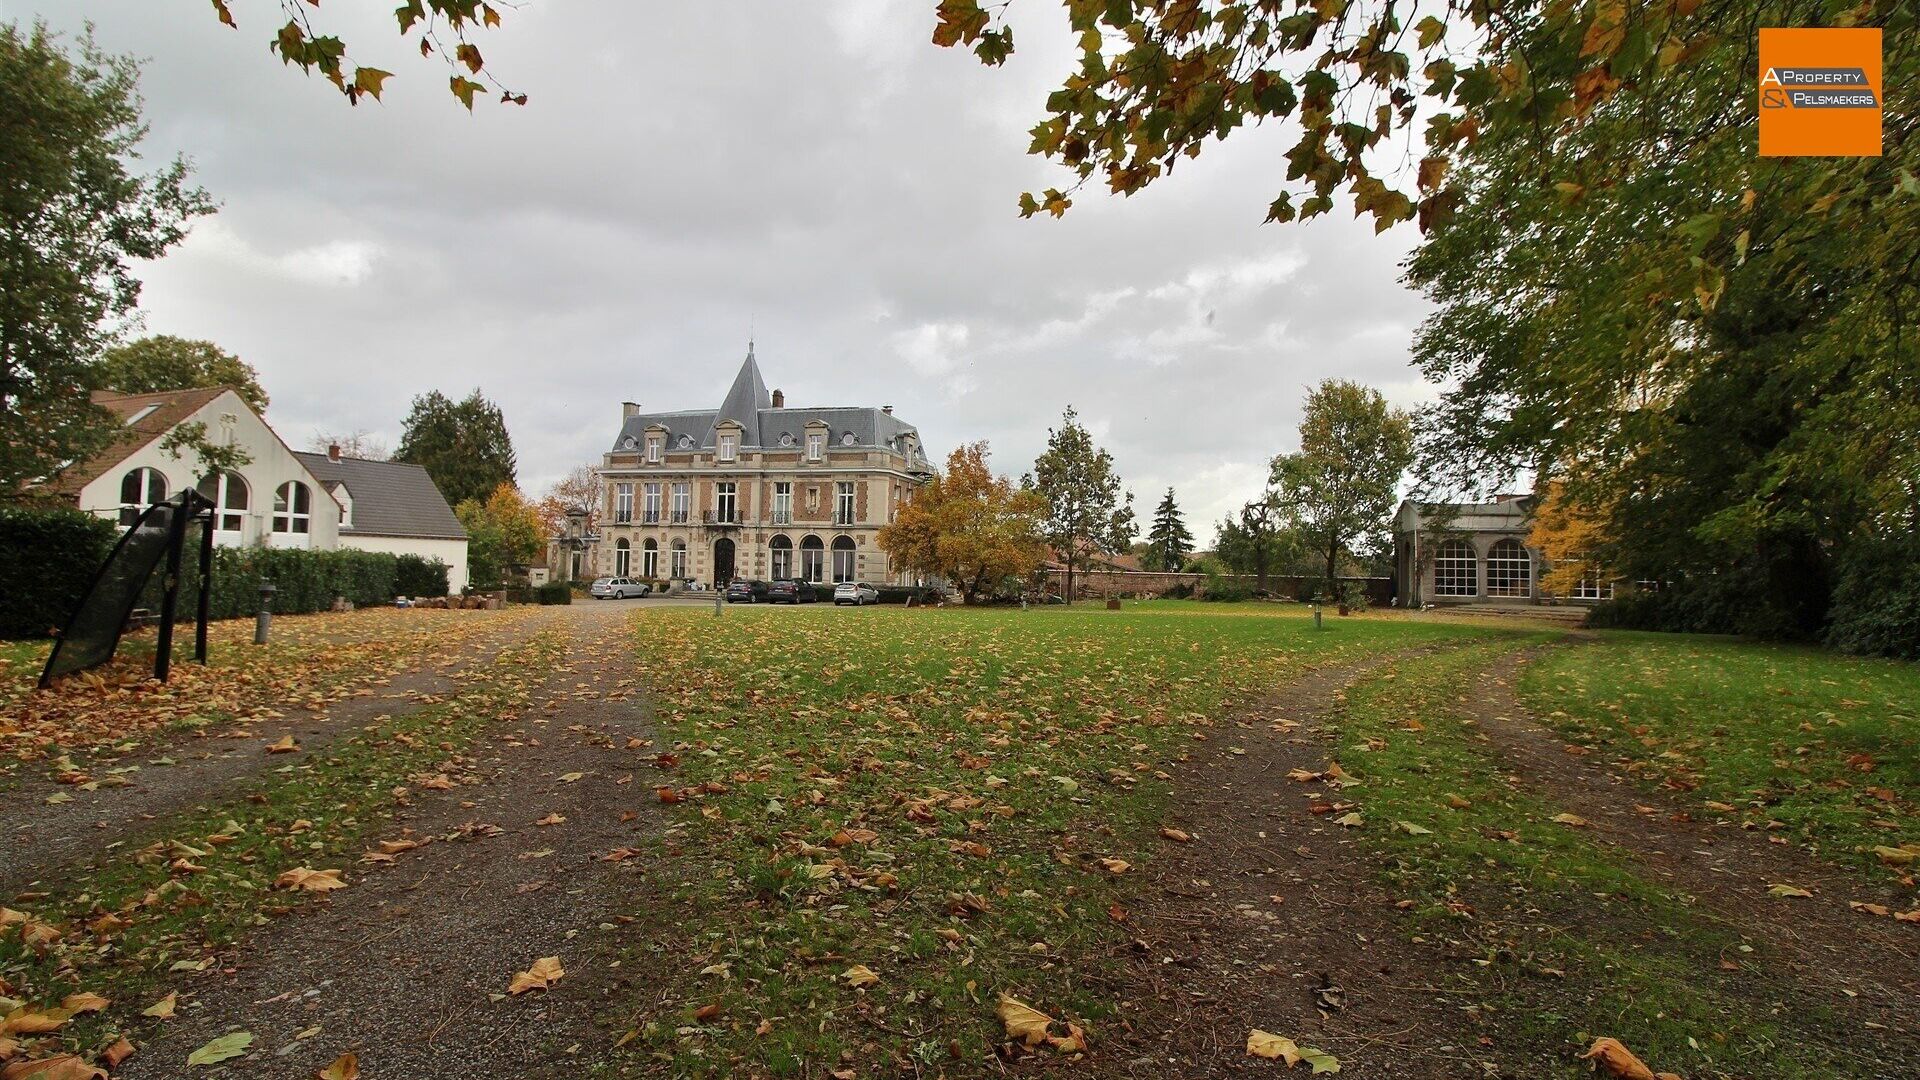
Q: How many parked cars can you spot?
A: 4